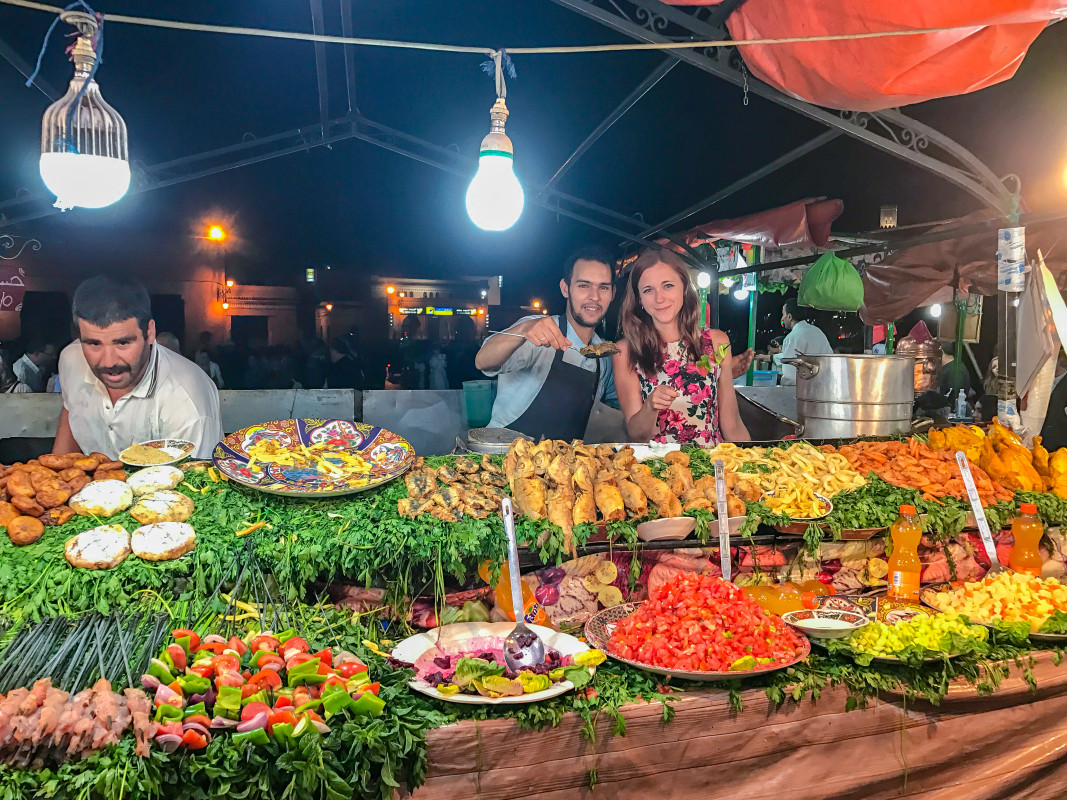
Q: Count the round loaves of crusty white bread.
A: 5